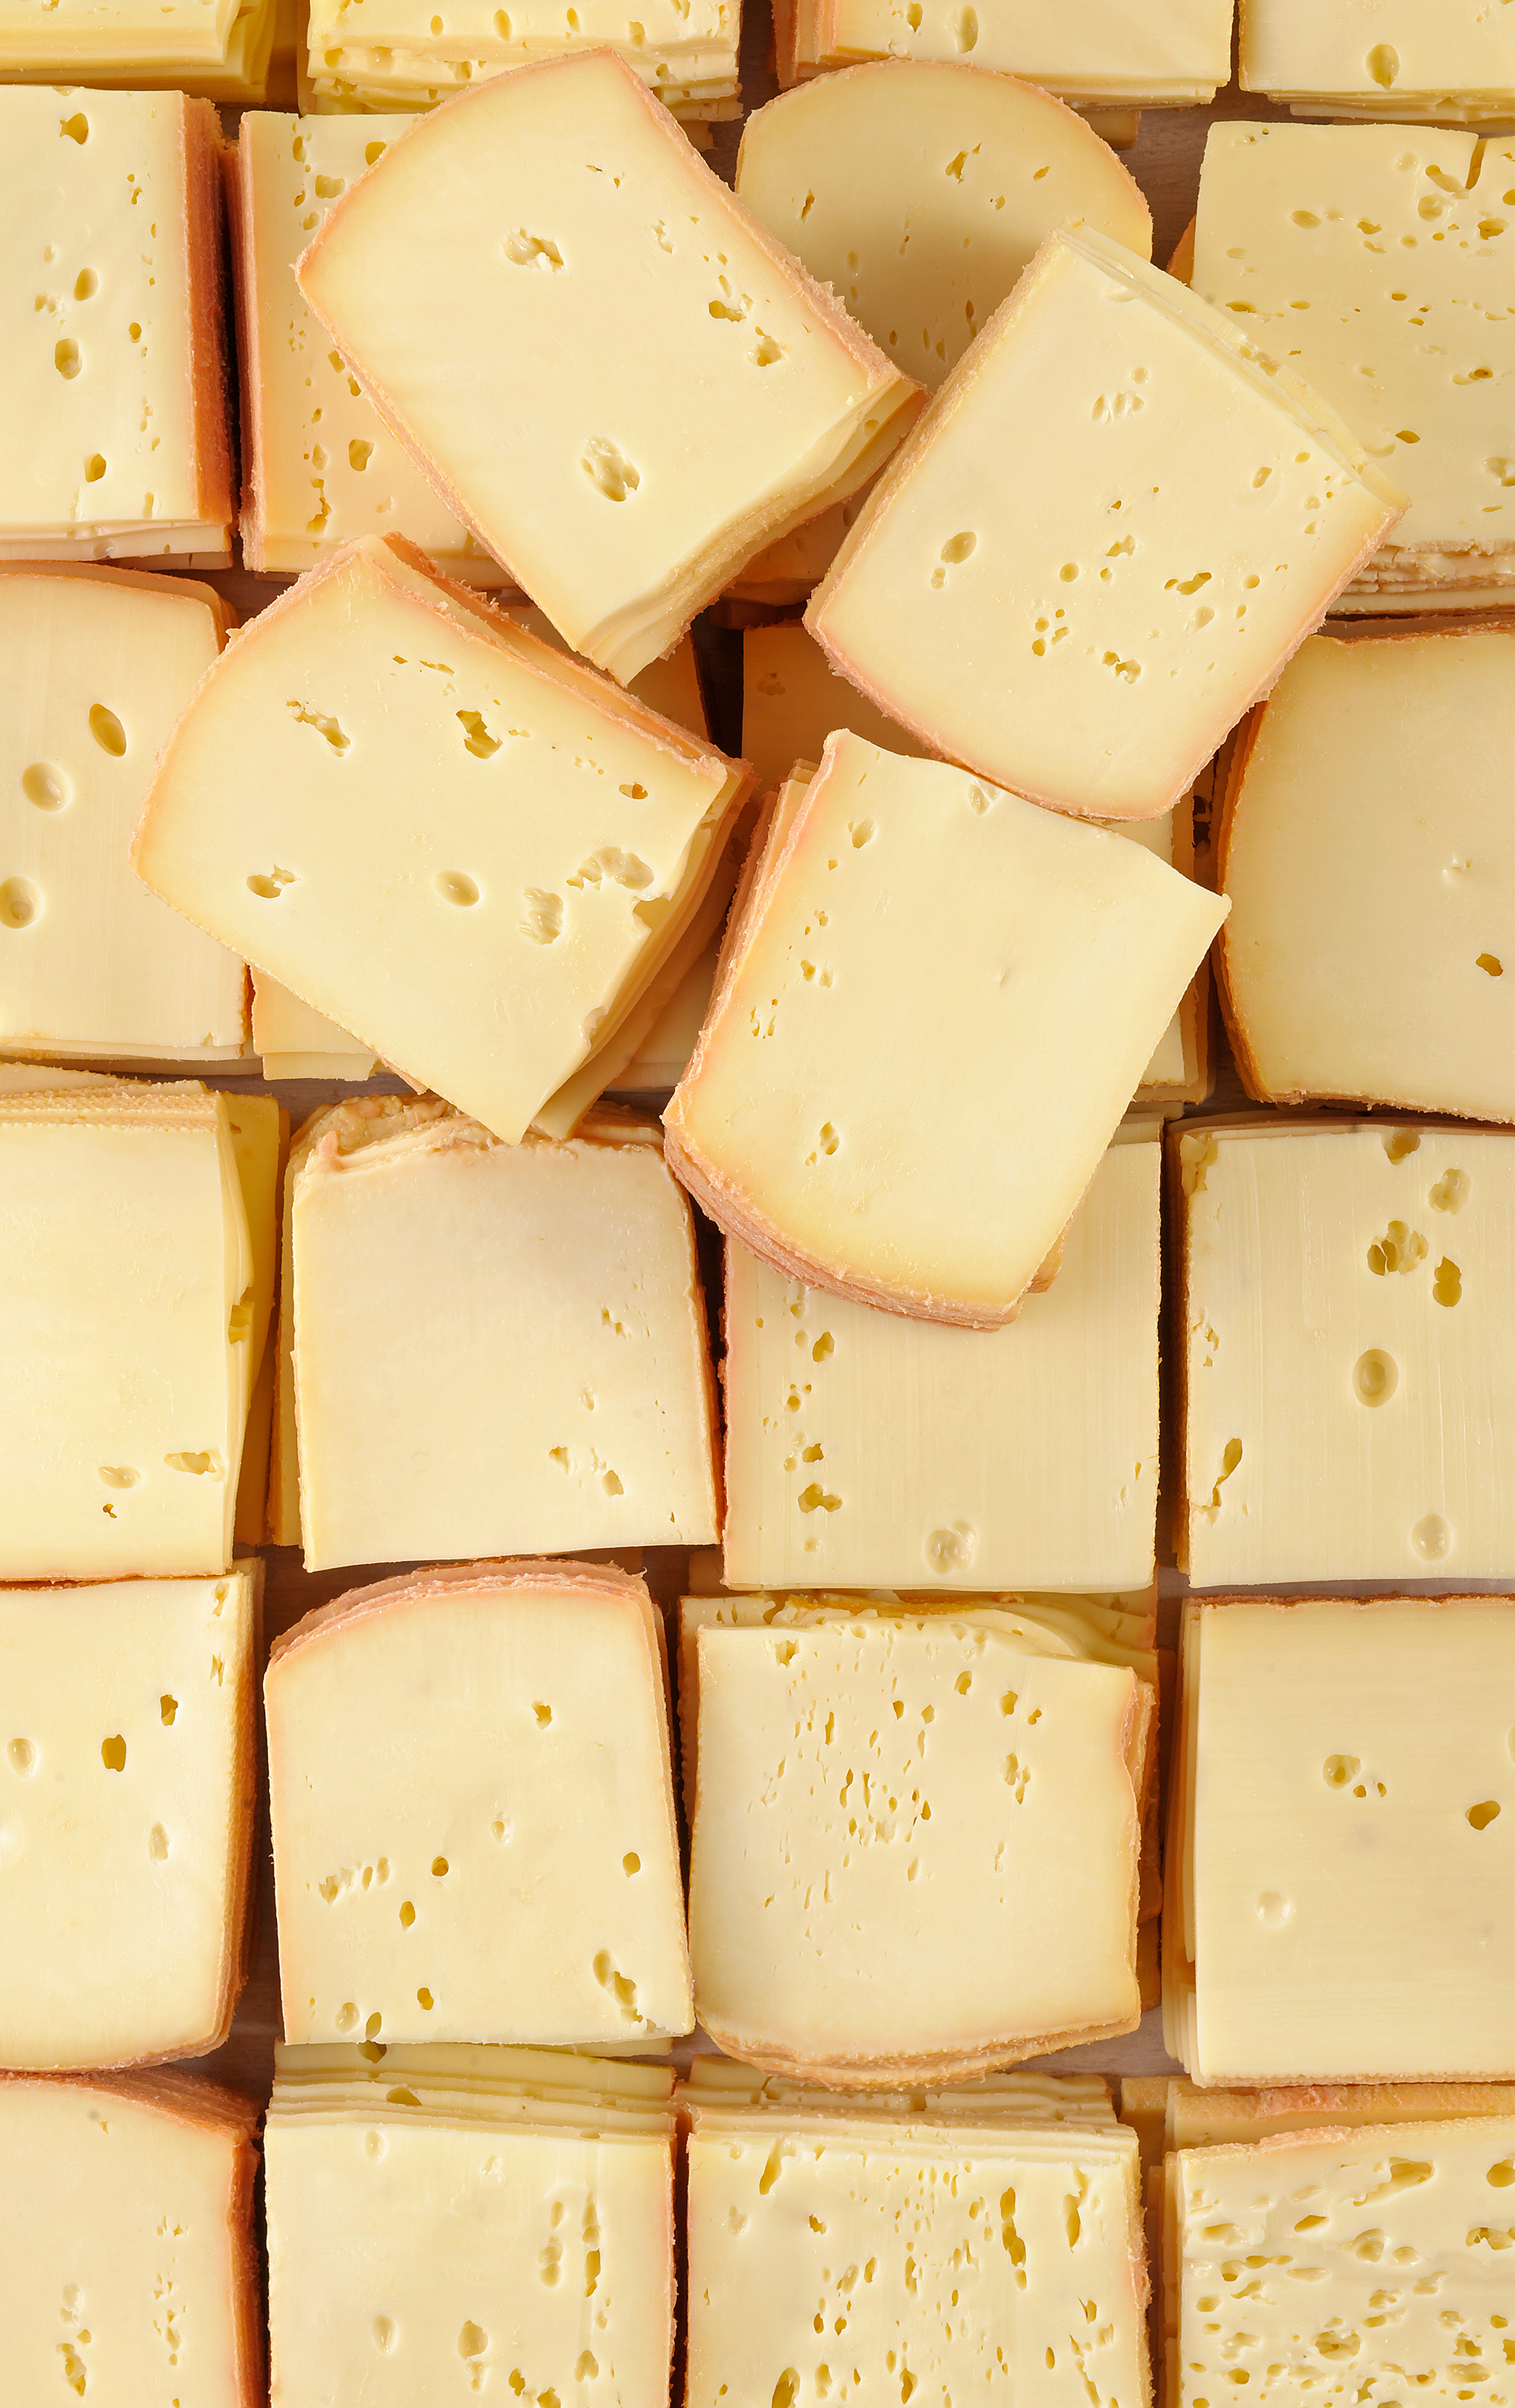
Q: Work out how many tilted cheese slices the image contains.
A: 4